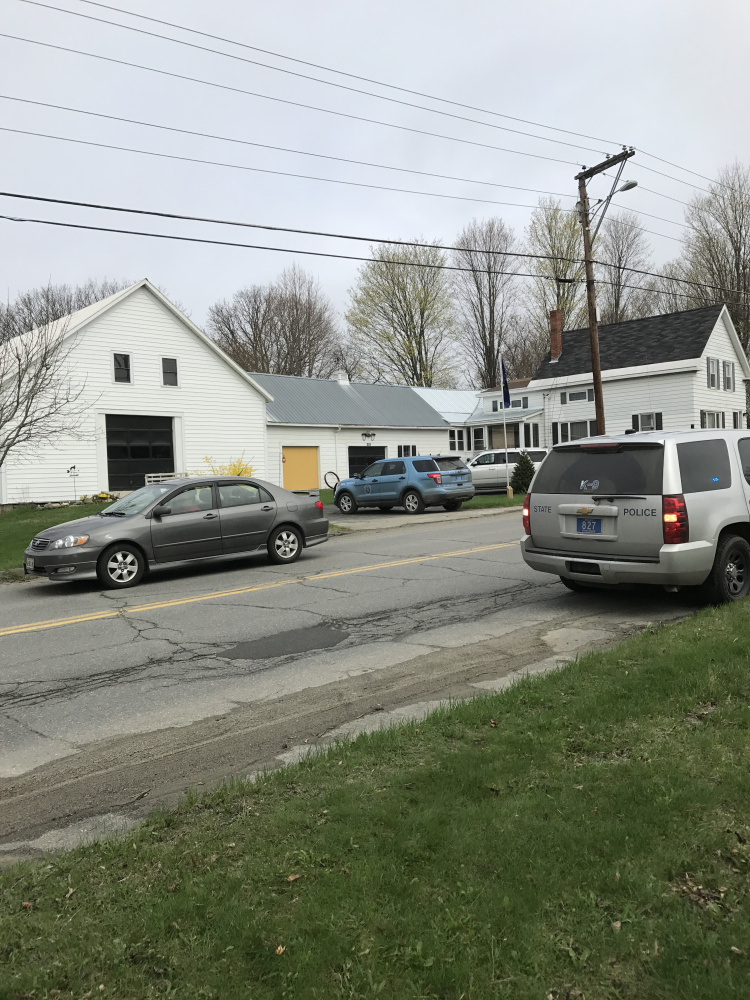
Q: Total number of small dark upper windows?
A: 2